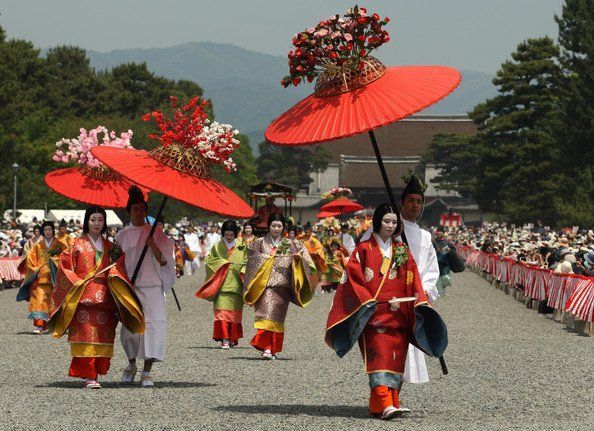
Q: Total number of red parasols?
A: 5